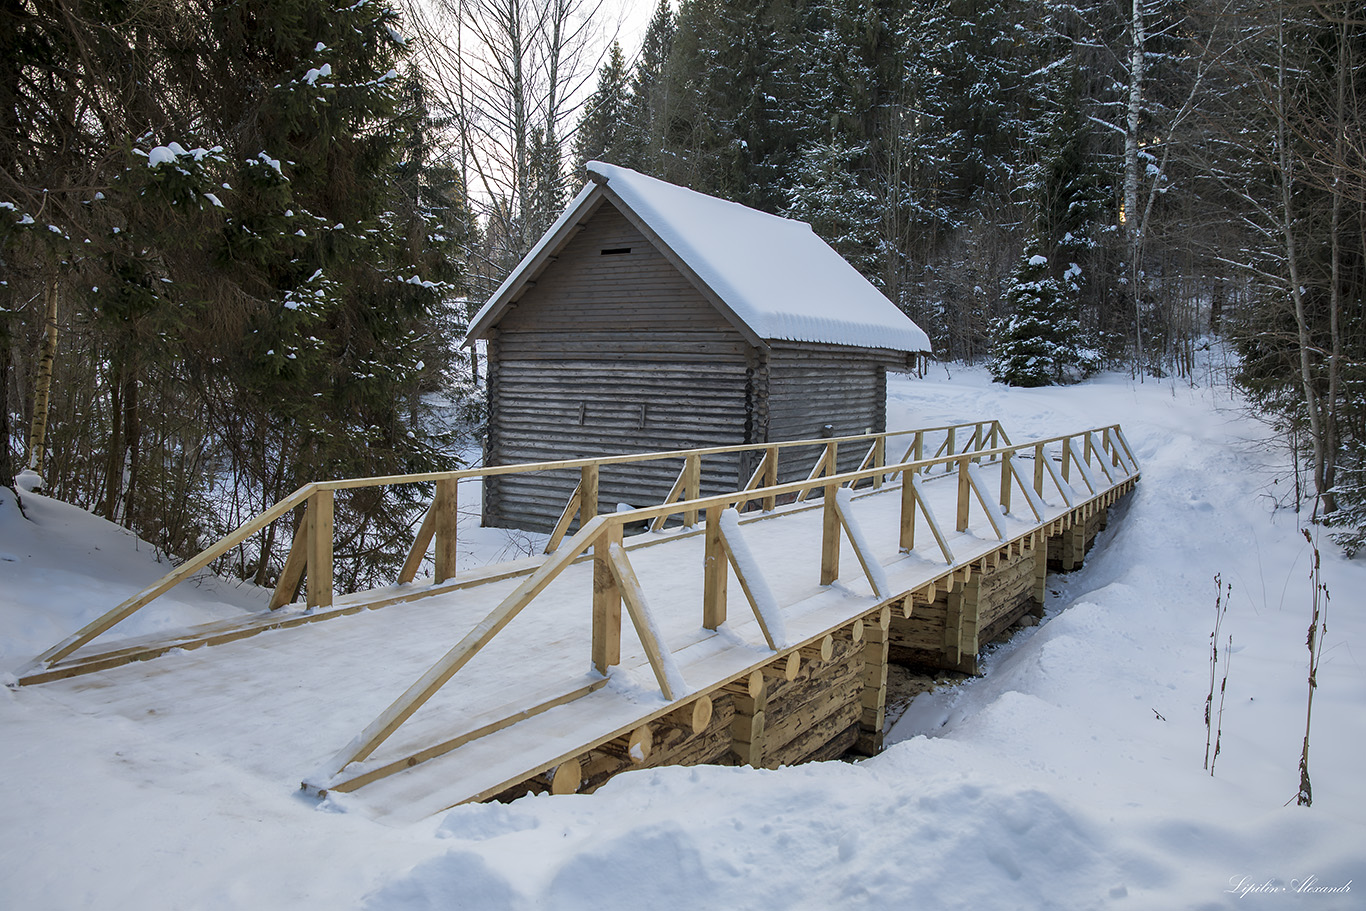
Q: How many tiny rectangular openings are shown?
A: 1